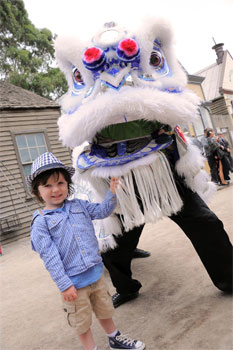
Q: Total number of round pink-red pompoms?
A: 2